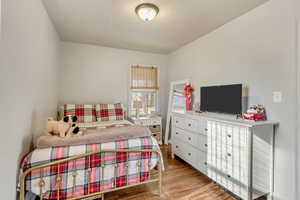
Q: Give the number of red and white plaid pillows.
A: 2